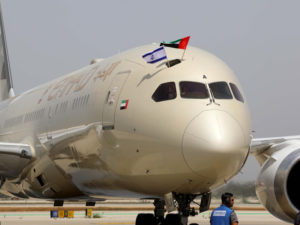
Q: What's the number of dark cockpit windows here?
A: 4